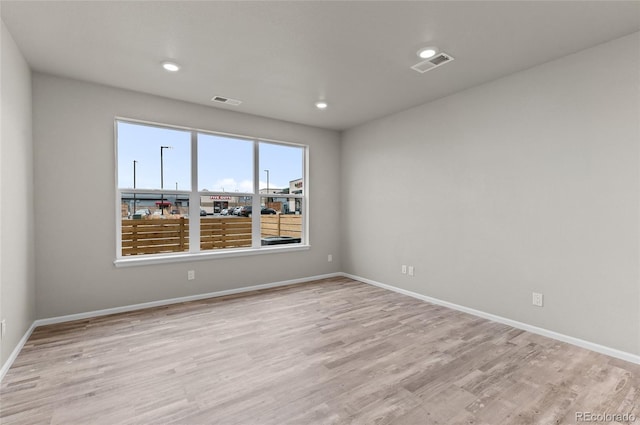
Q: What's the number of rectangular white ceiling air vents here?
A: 2